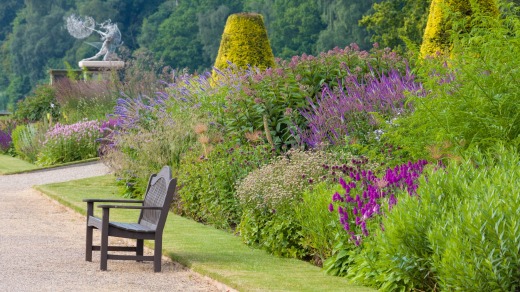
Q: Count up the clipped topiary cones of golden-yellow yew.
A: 2